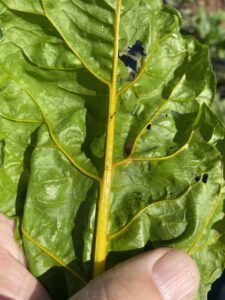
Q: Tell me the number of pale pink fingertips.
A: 1